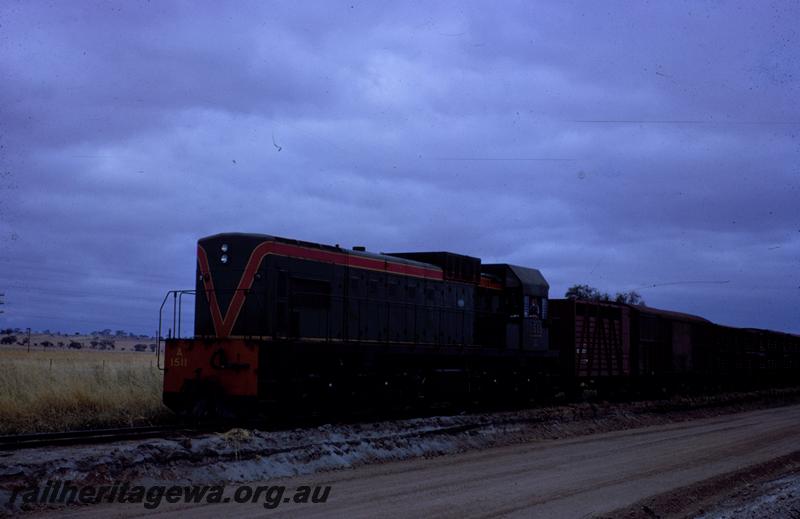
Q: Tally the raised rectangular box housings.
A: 1